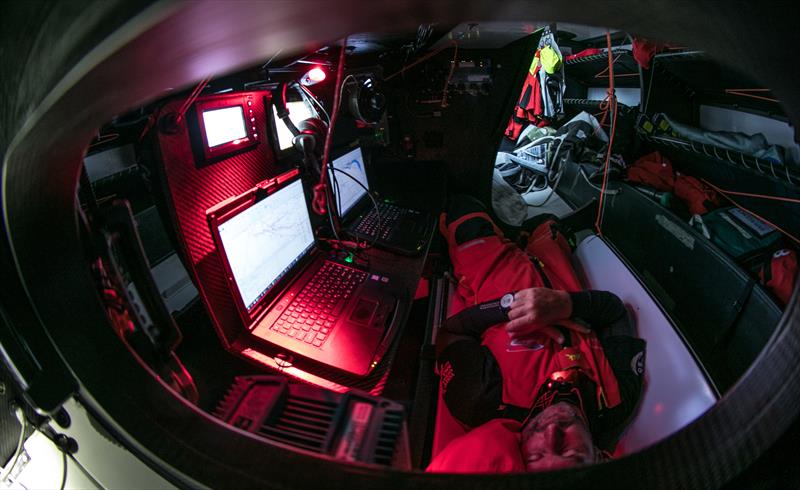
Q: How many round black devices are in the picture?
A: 1